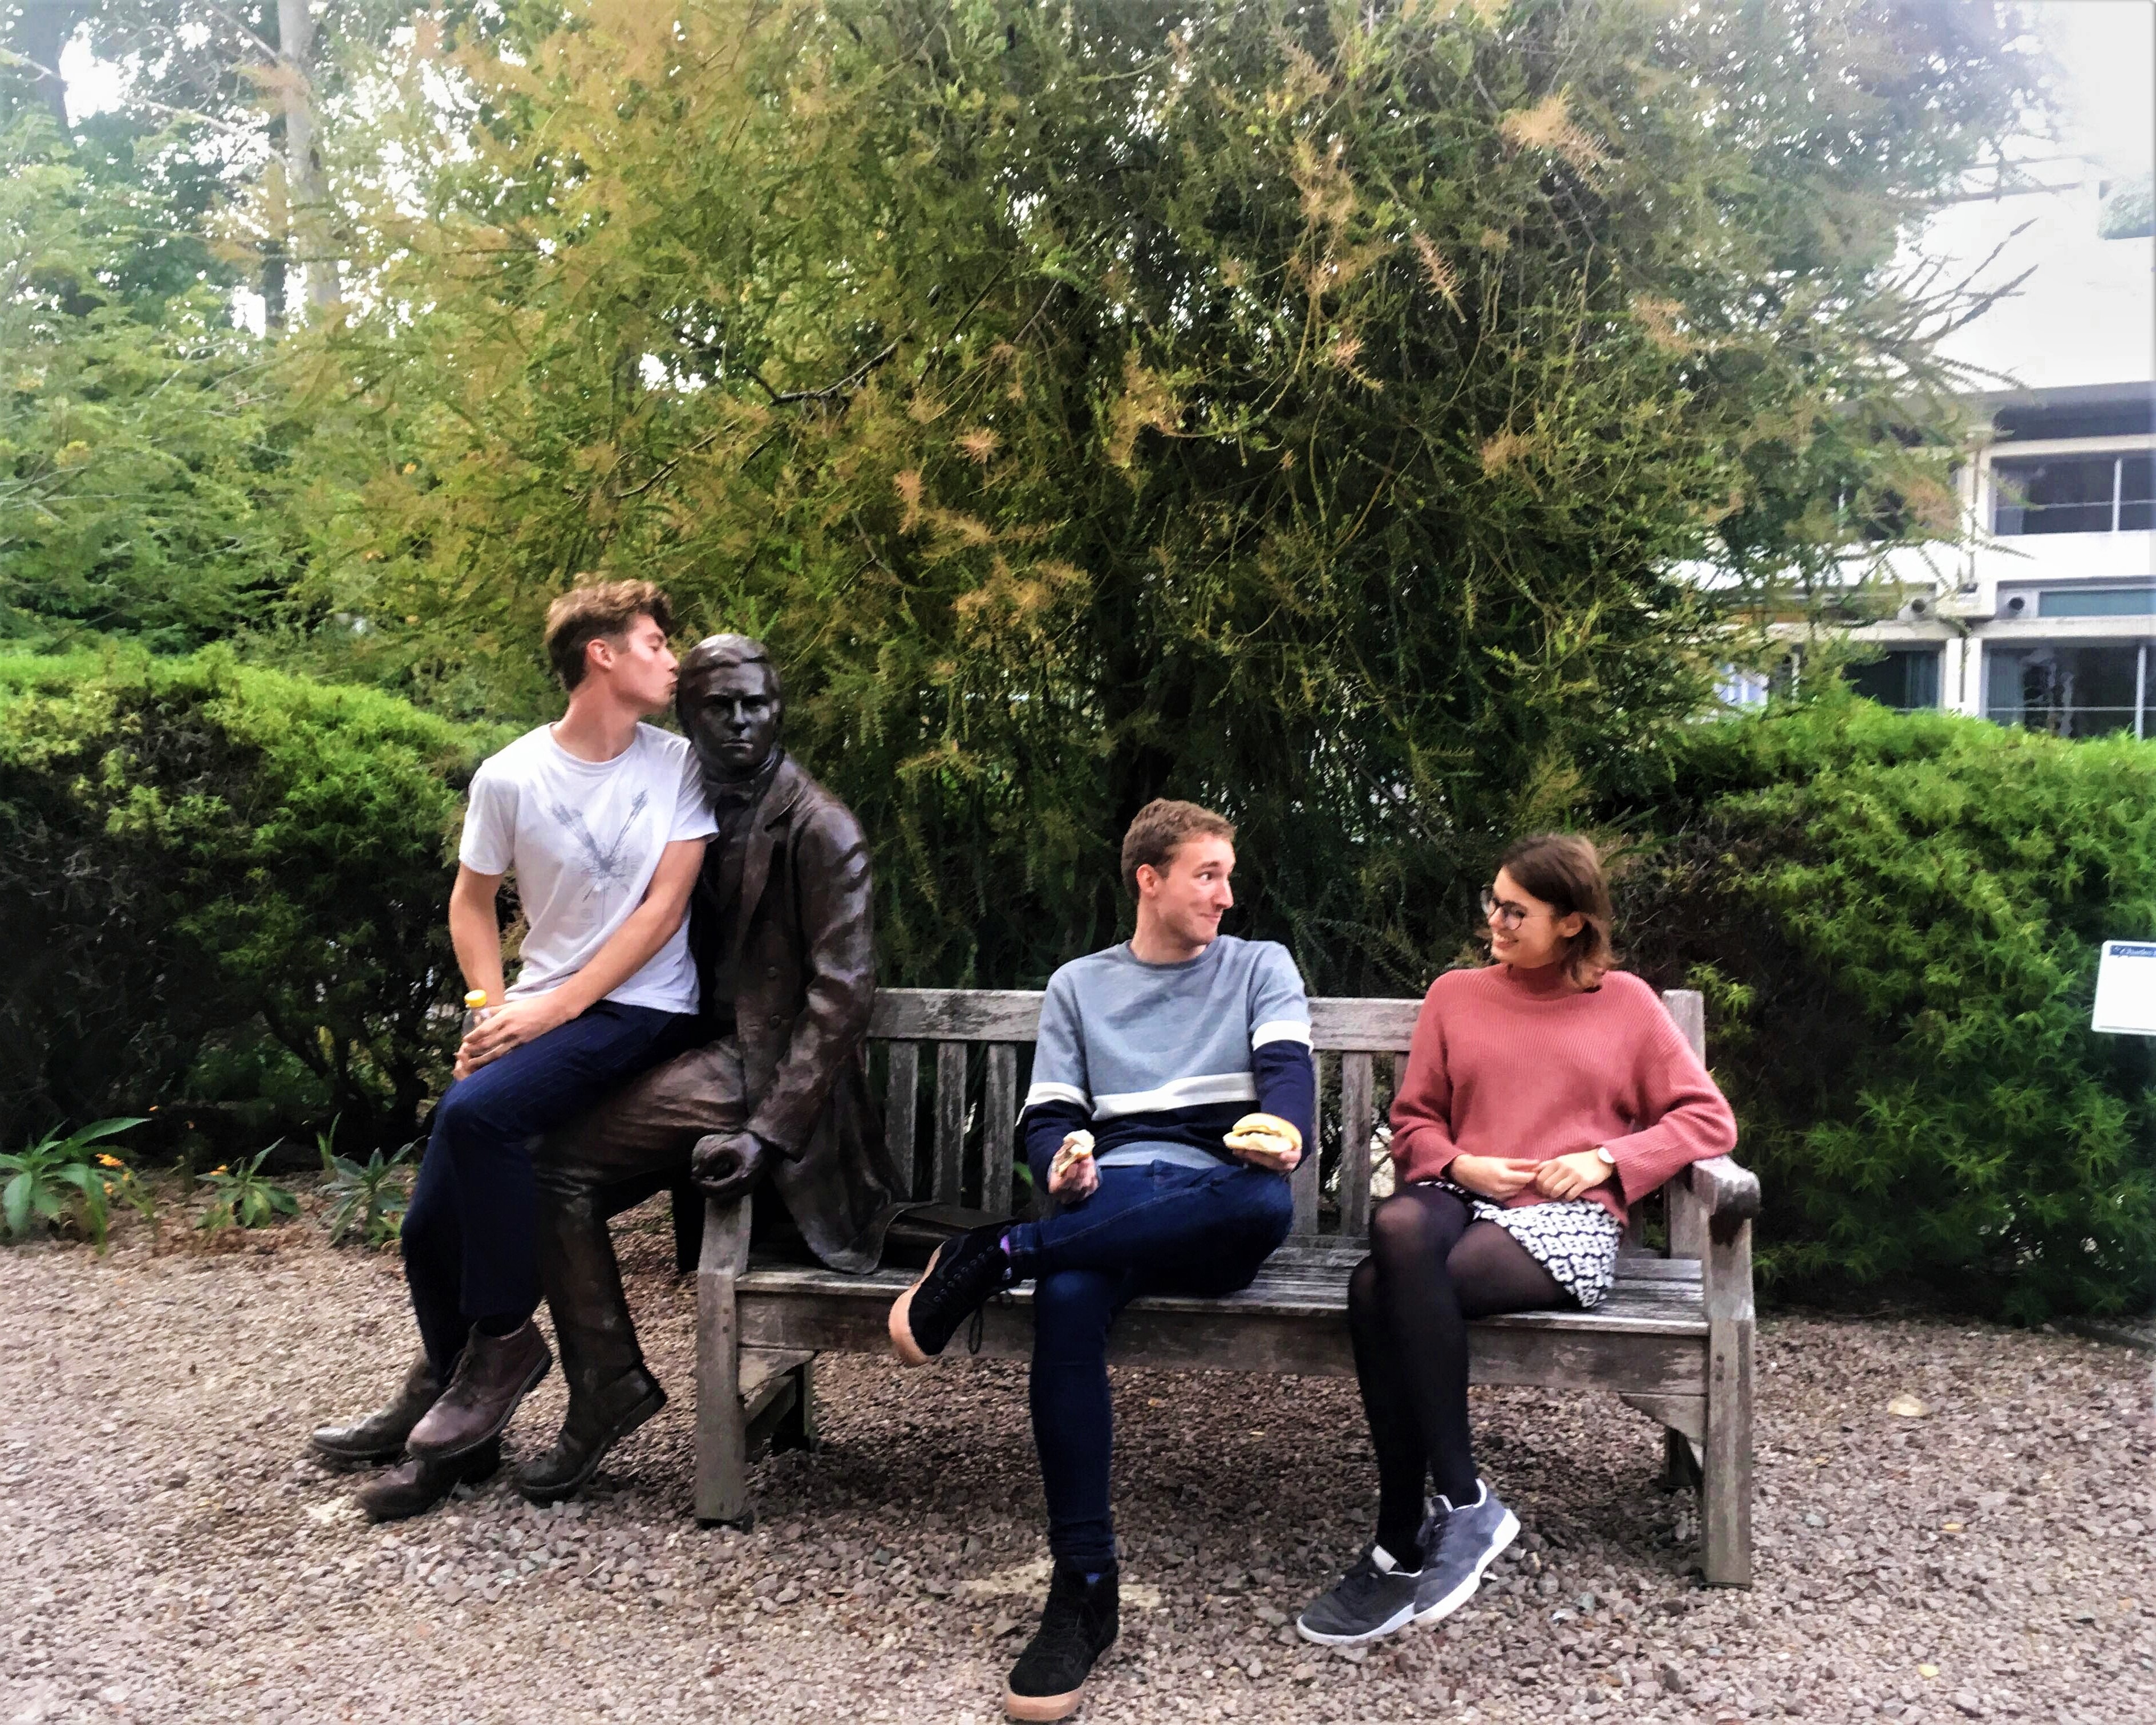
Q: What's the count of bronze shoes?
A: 2